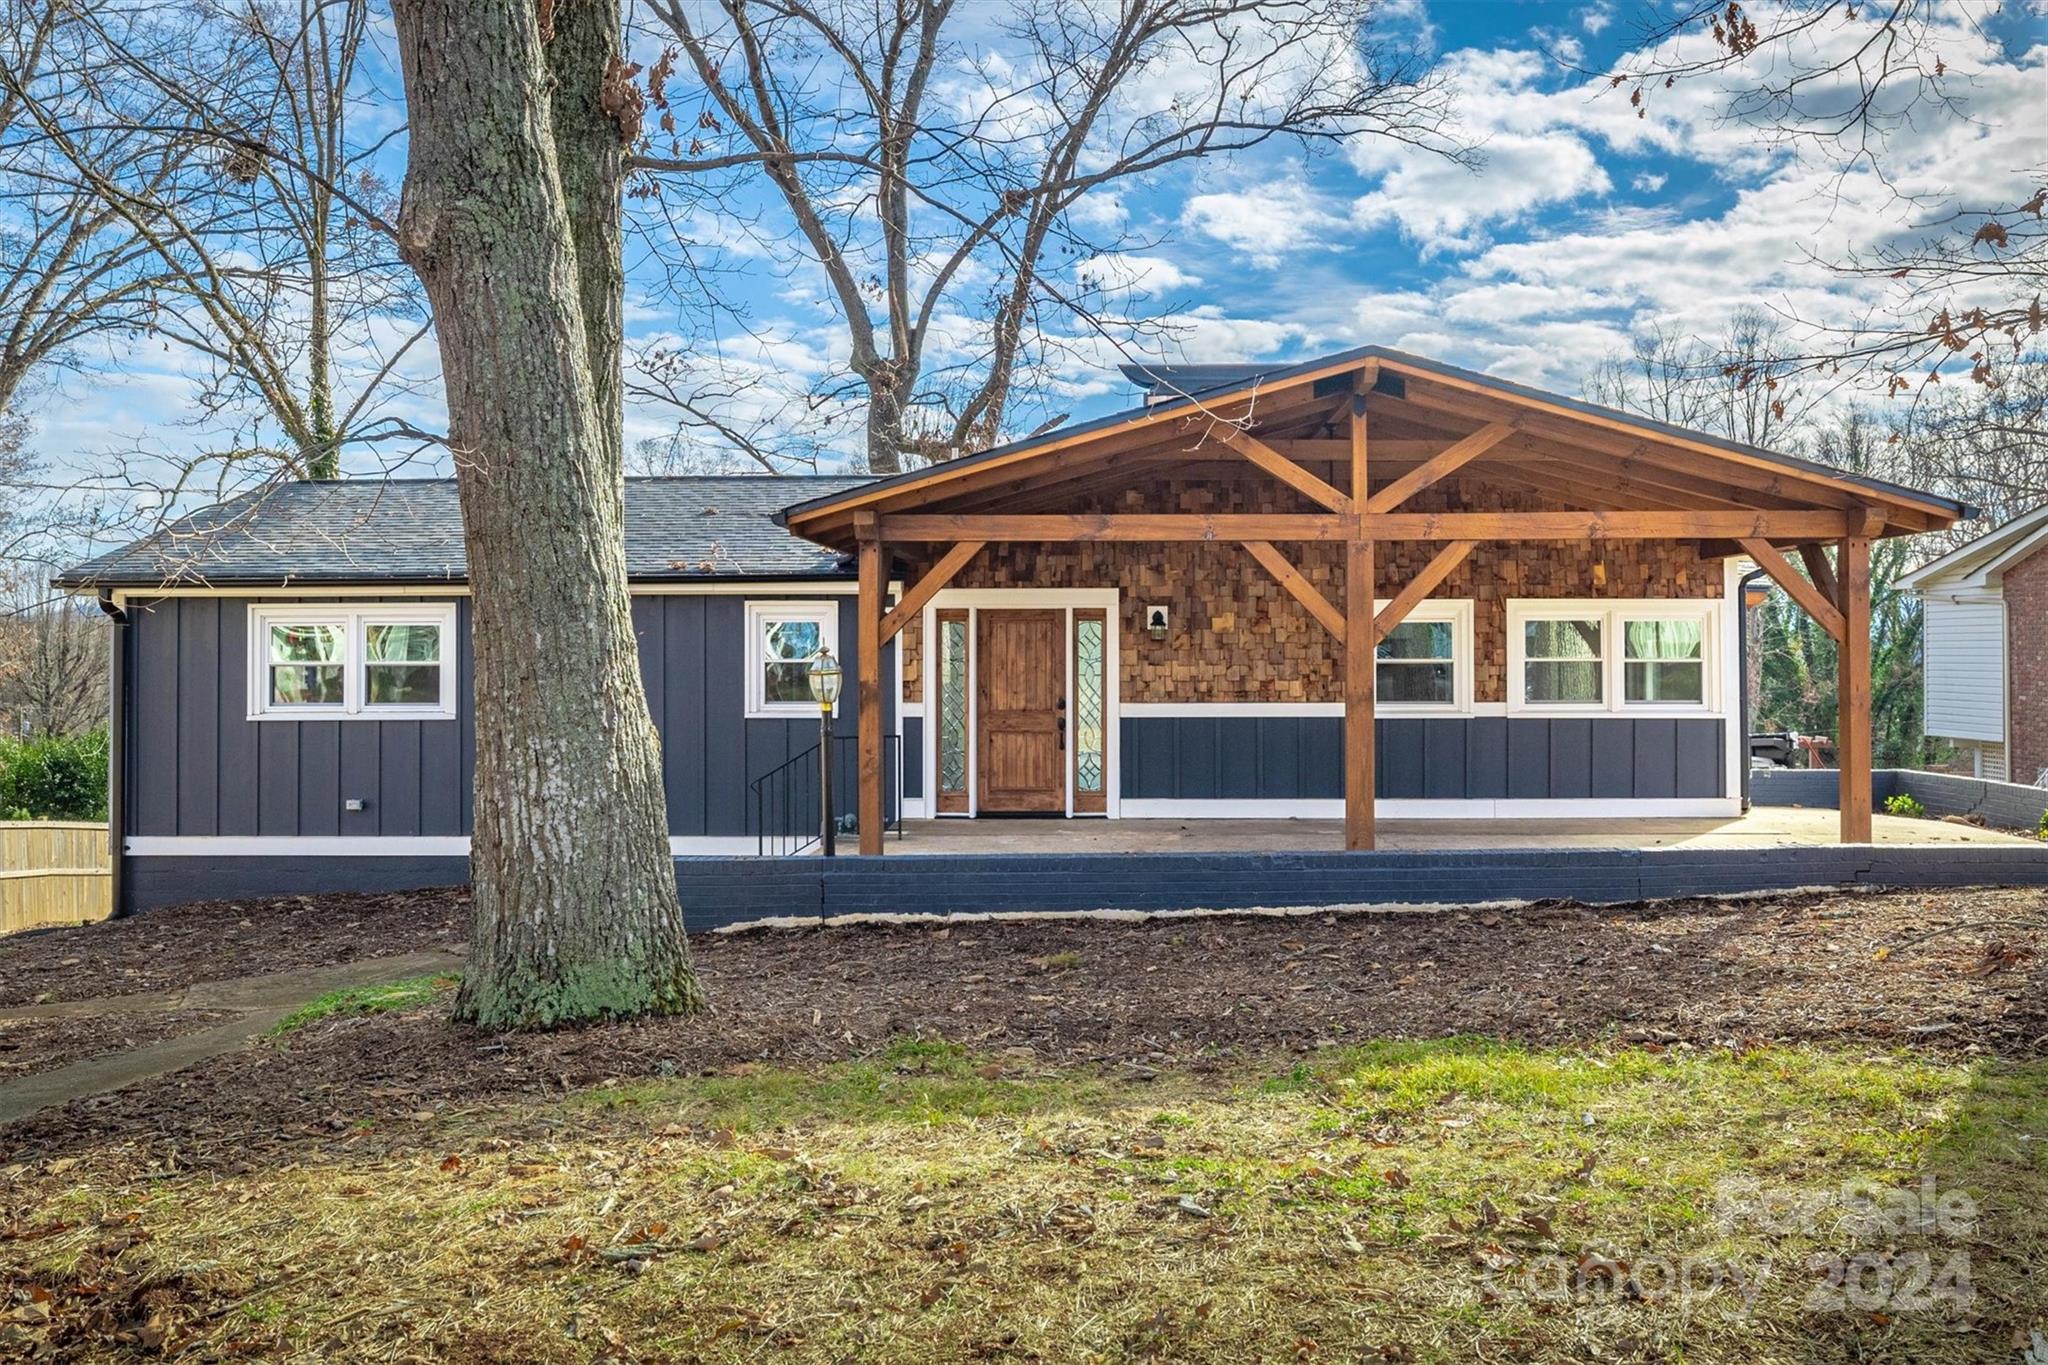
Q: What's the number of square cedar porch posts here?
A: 3